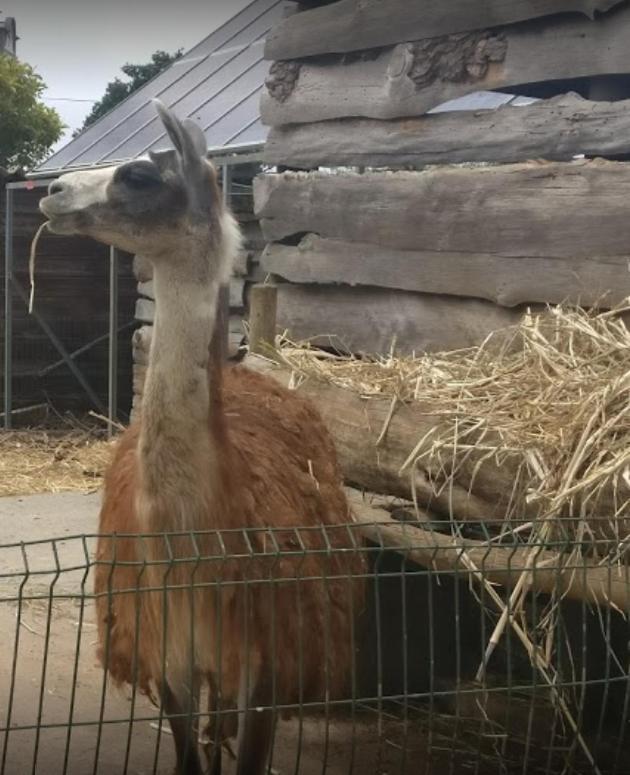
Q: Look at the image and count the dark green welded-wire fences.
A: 1